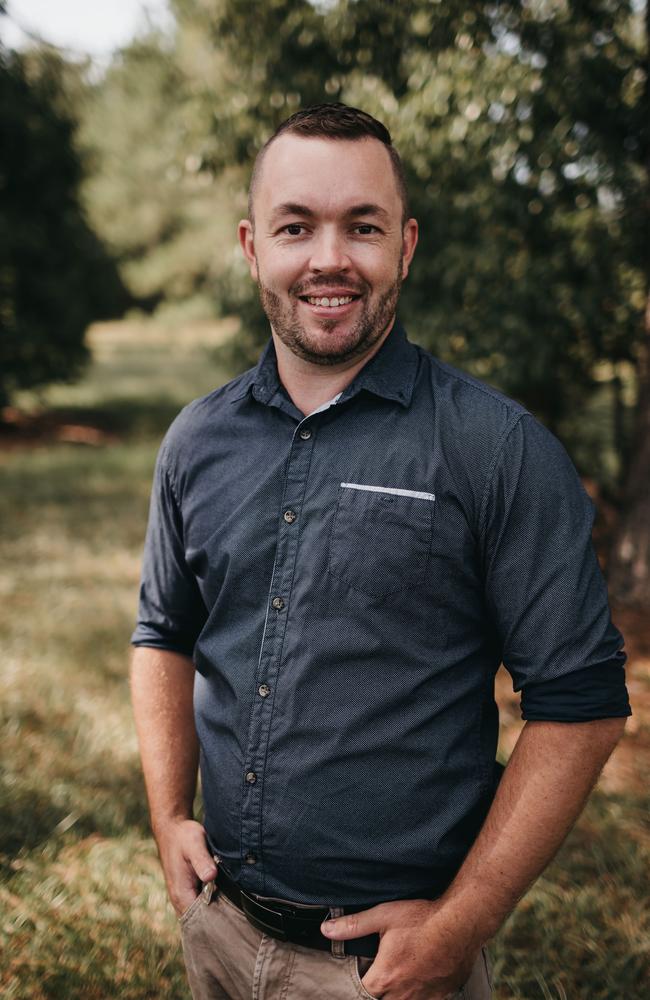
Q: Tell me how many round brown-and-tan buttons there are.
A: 6